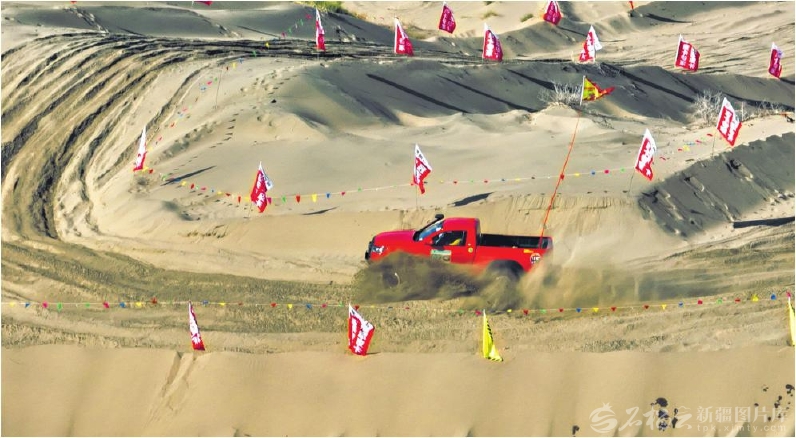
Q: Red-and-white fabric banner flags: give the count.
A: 15